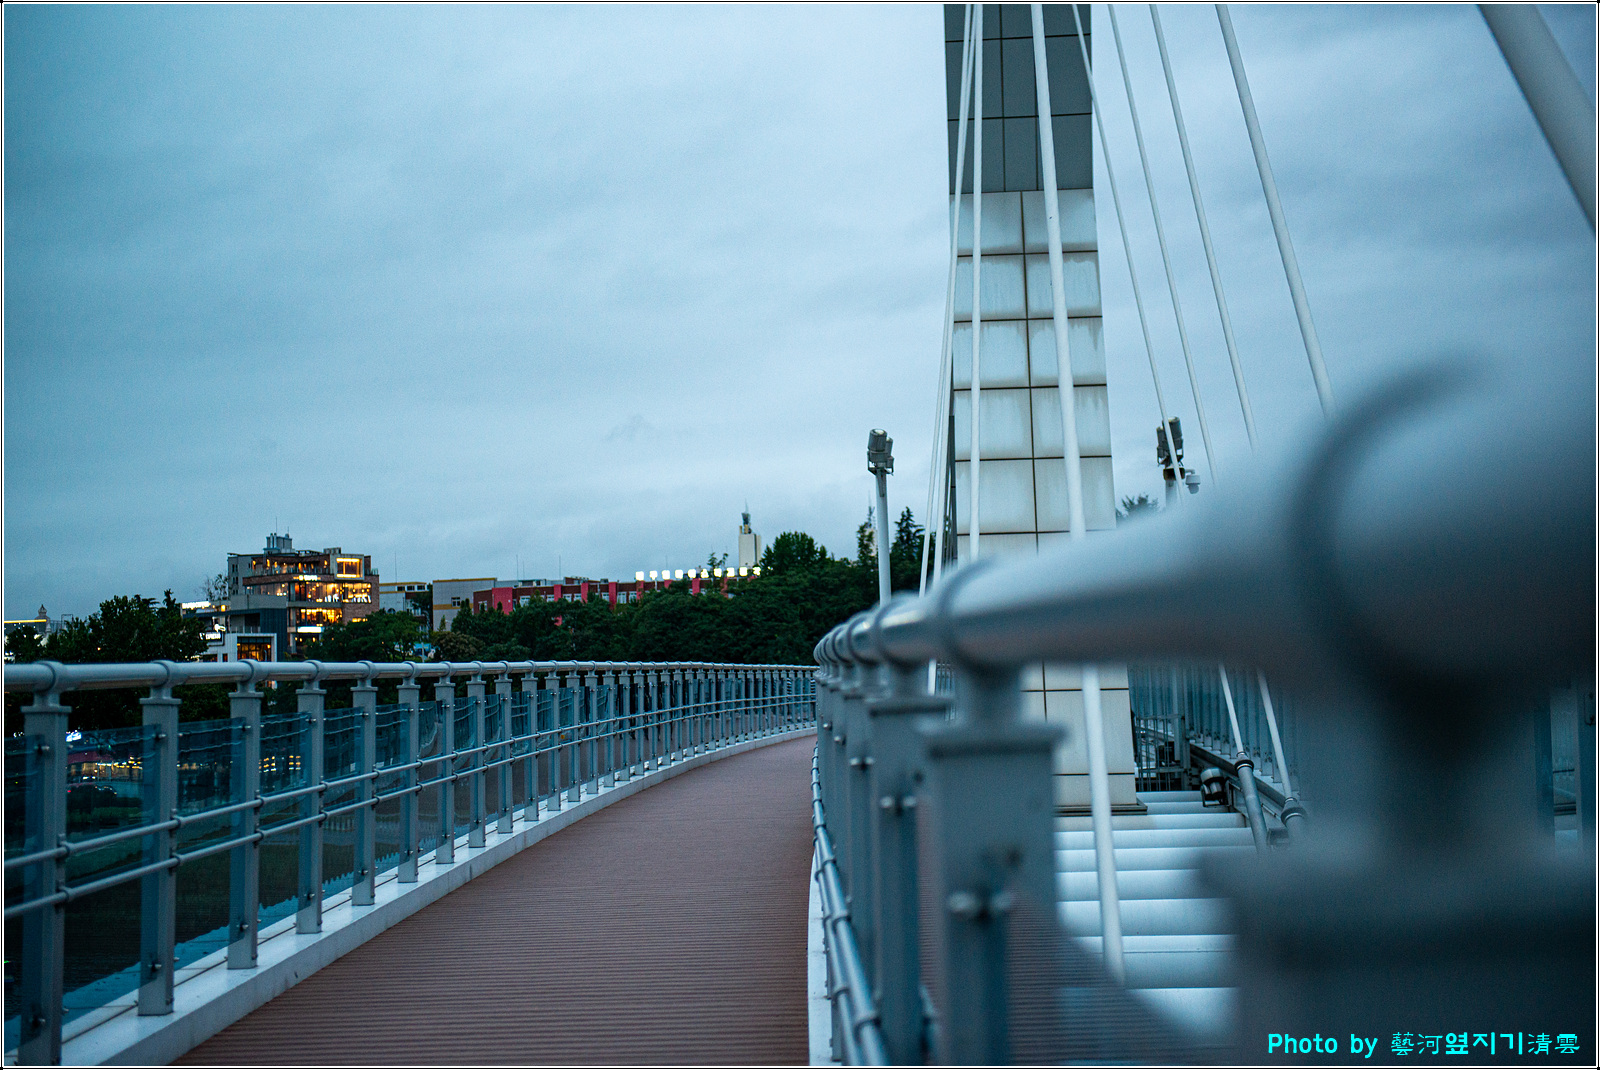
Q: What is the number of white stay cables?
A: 9